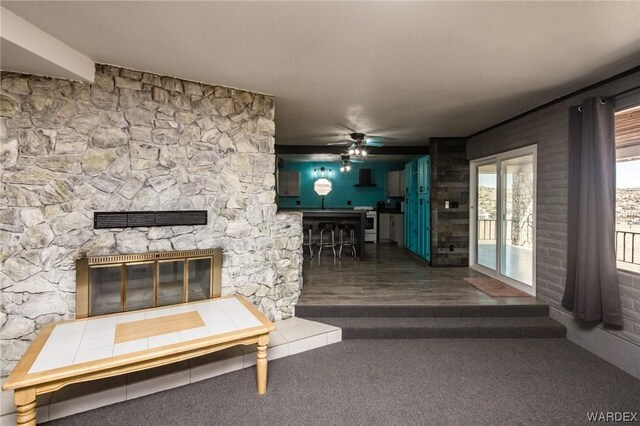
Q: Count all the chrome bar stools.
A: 3